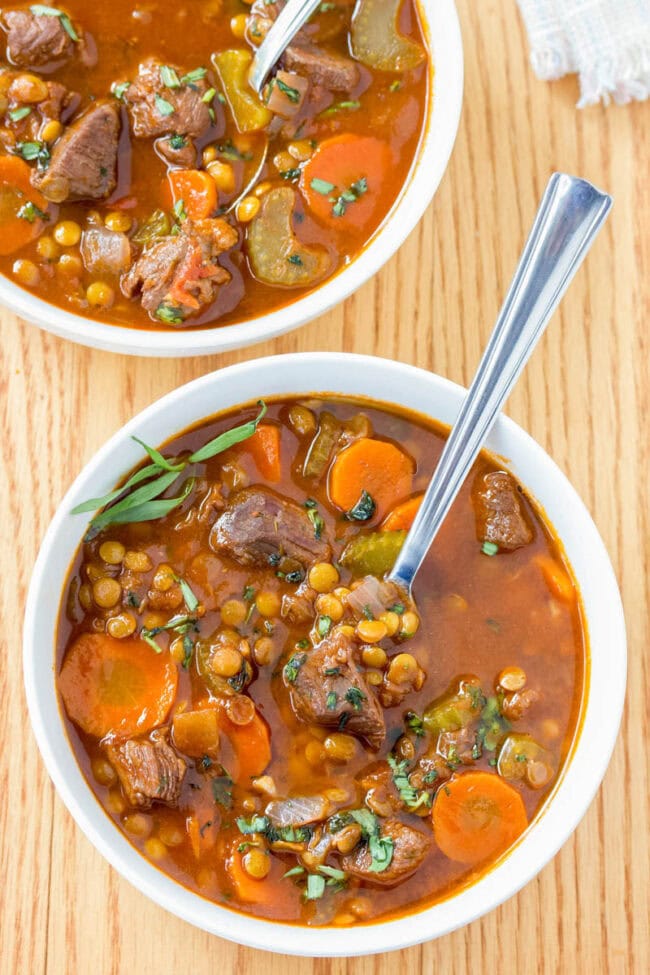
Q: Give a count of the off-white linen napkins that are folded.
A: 1